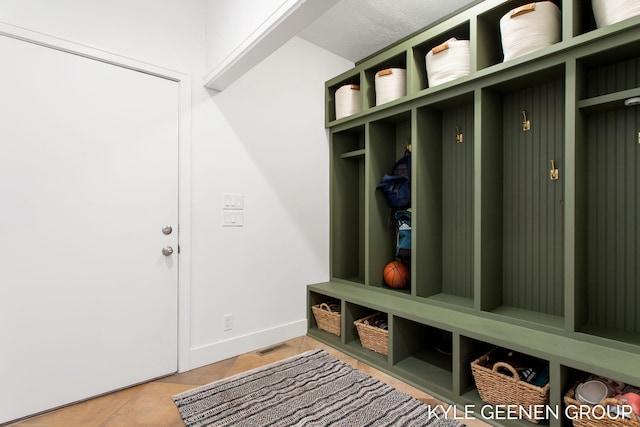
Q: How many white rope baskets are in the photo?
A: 5